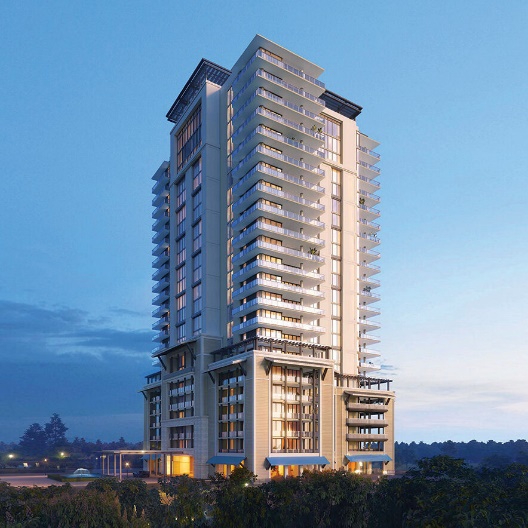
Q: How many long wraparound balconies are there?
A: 15